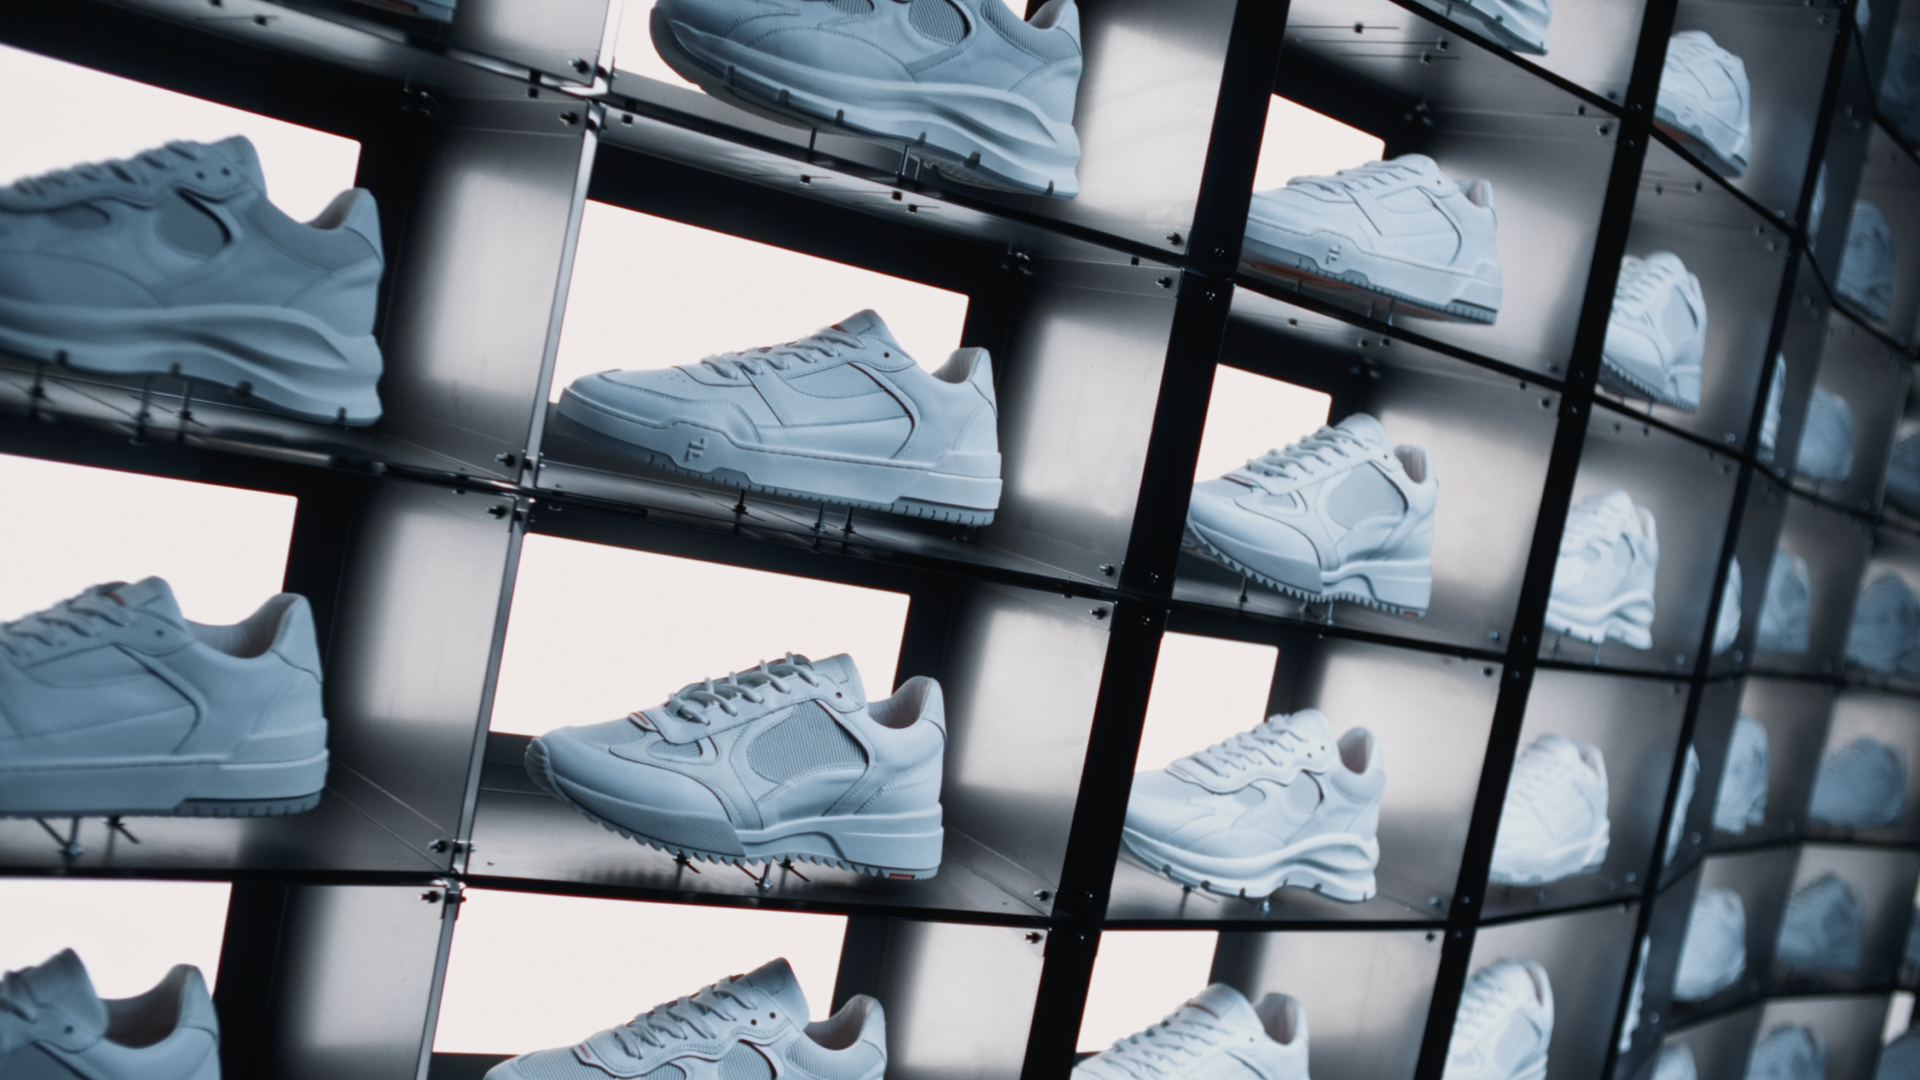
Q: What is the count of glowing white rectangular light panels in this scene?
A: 11